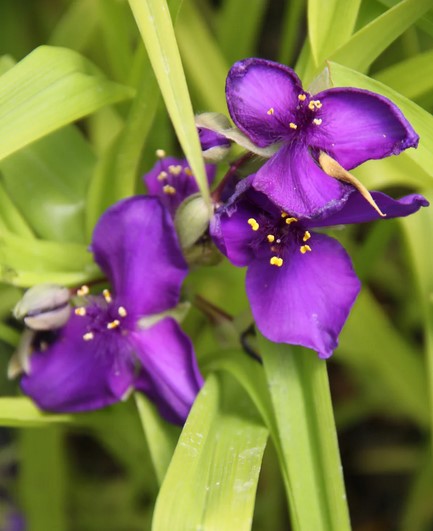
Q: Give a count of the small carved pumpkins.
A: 0